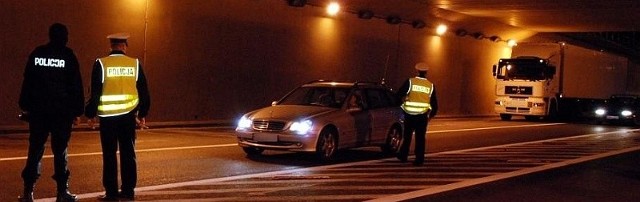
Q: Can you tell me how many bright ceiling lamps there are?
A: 3